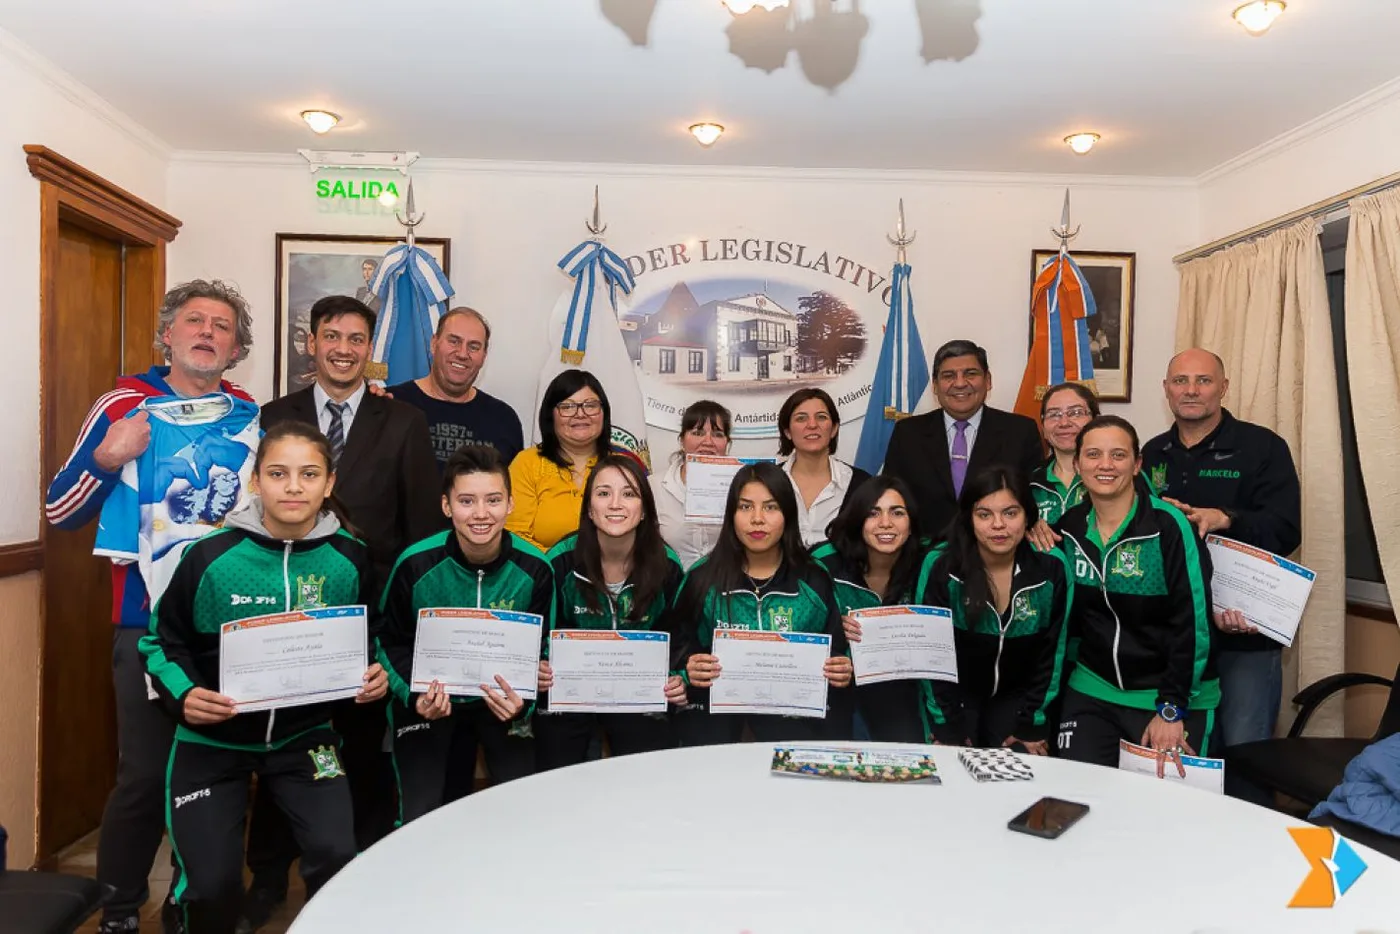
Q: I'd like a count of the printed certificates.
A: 8